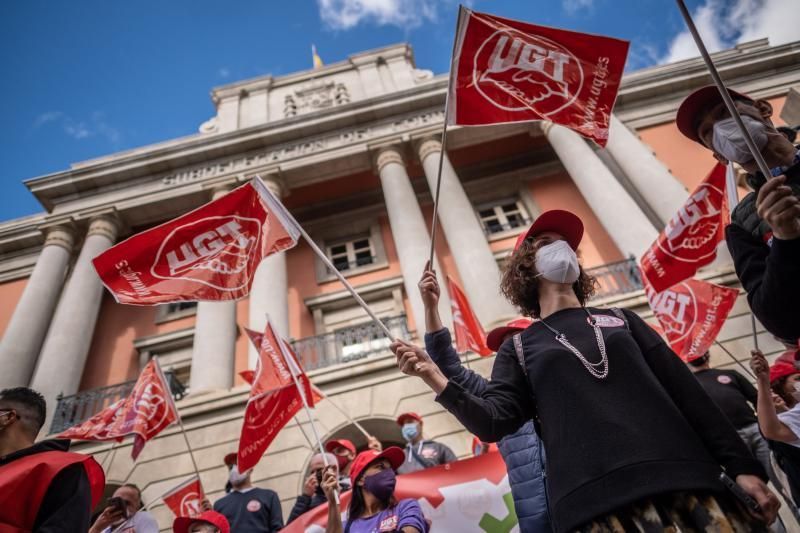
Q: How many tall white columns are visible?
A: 8